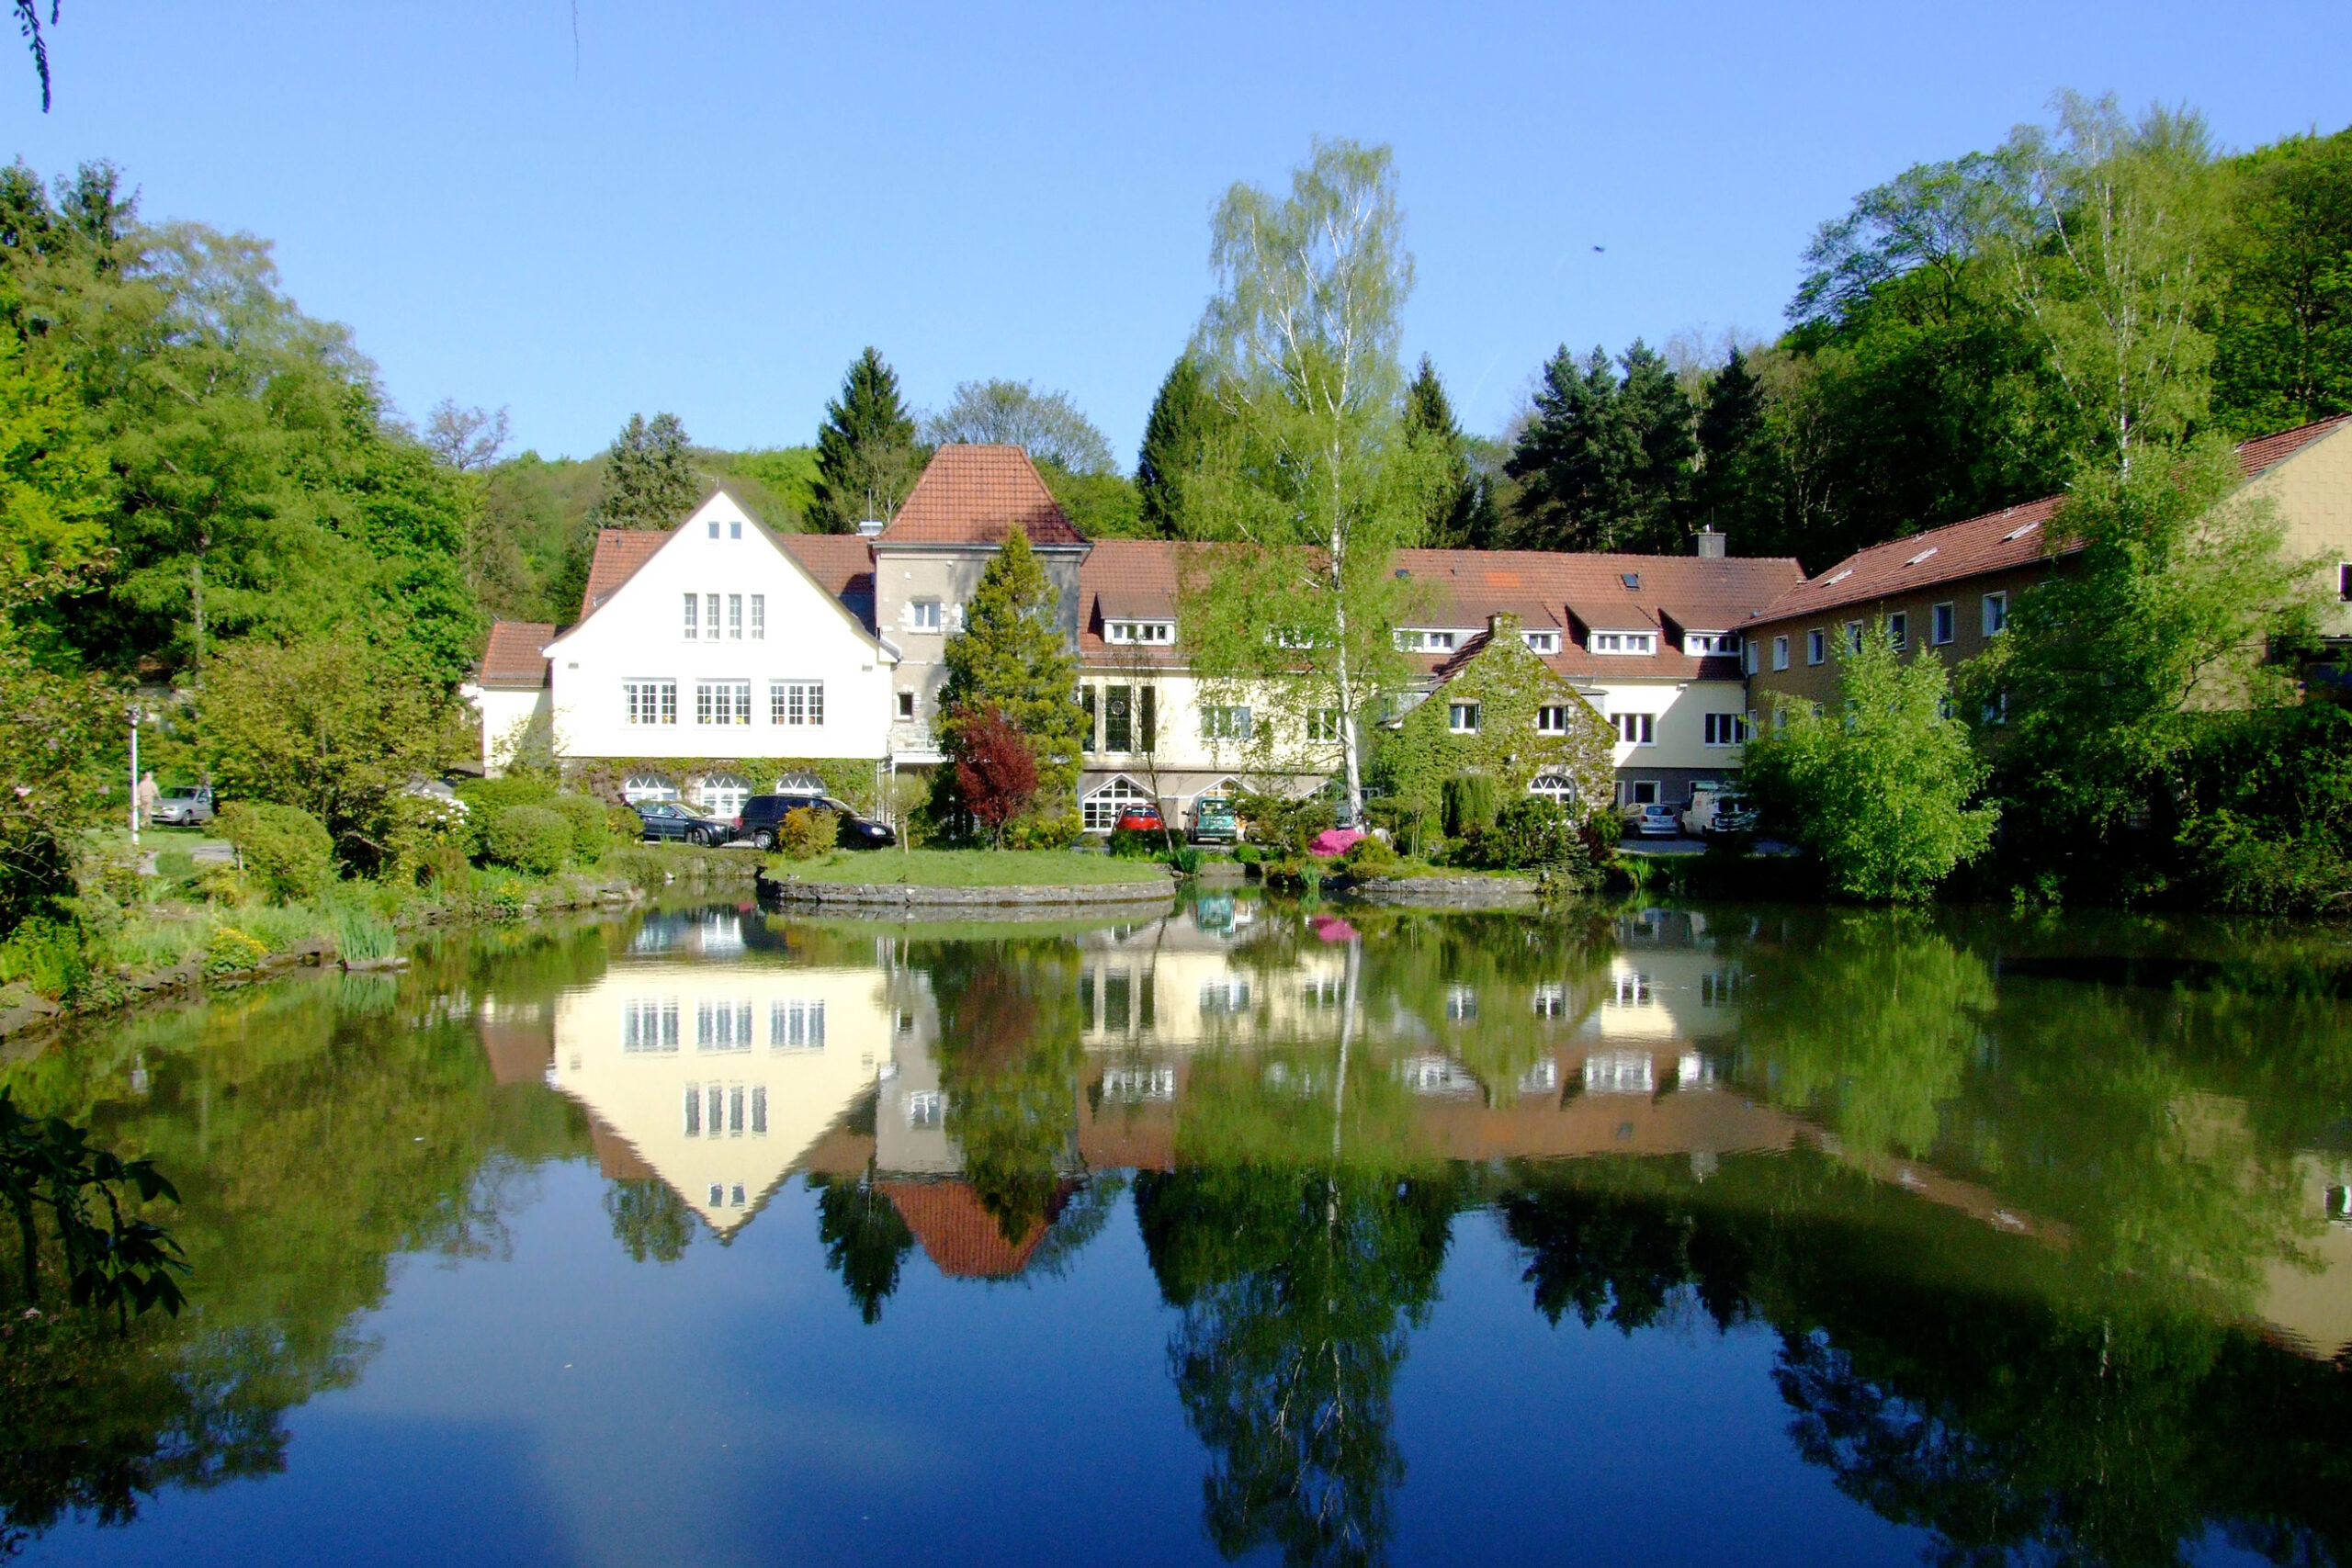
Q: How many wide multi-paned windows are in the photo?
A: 3